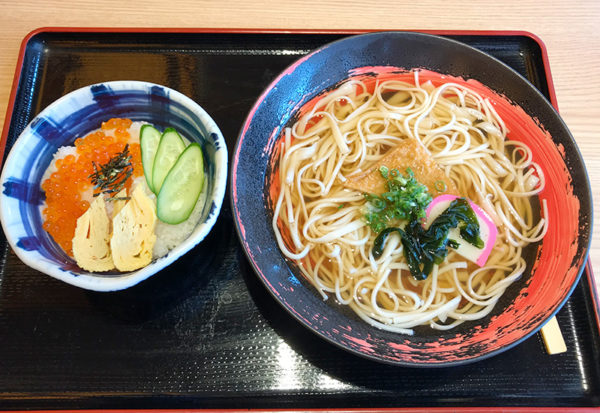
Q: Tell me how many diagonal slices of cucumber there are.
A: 3